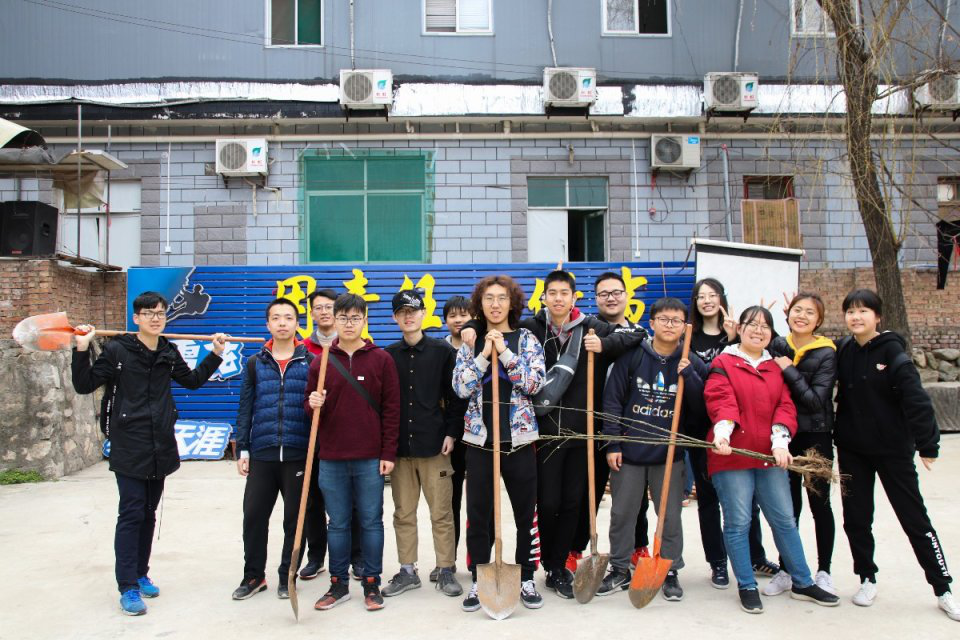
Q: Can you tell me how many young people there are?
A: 14